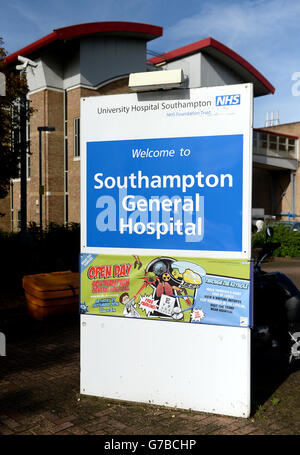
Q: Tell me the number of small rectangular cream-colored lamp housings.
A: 1